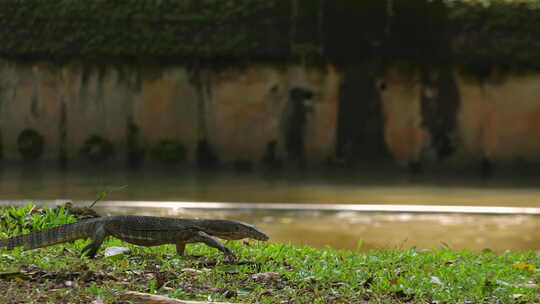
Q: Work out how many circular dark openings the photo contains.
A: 3